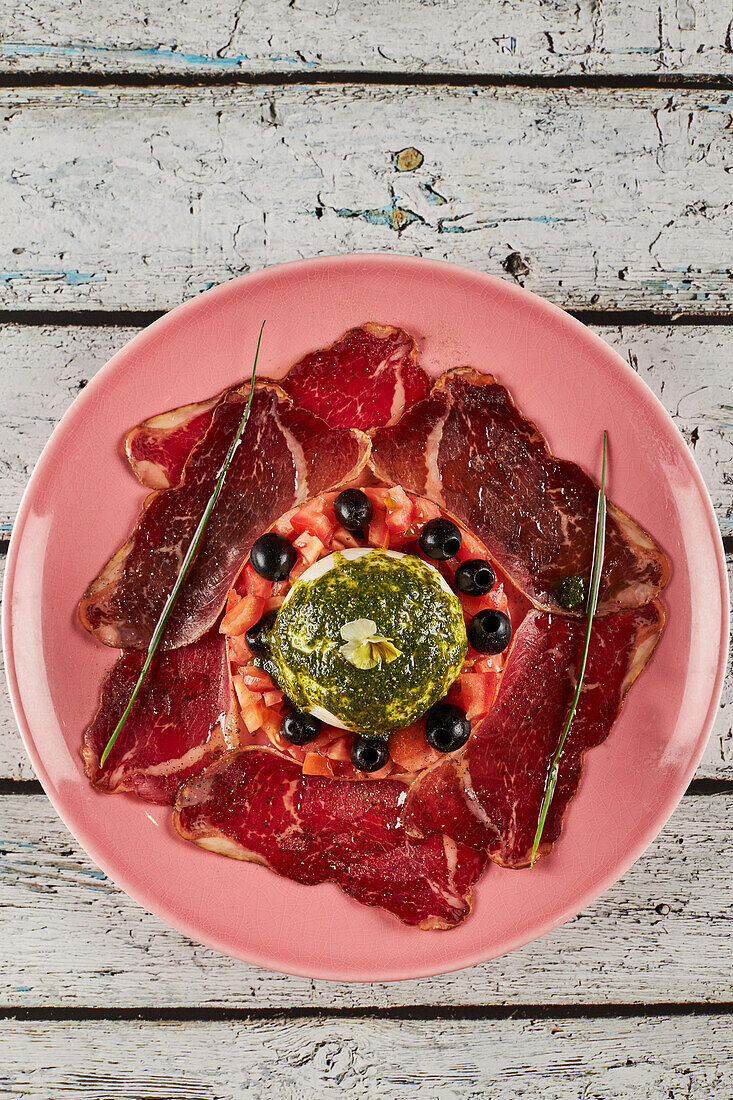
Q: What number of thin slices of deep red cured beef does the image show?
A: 6